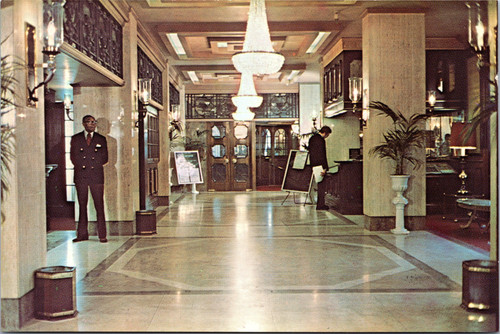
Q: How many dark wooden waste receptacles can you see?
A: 3